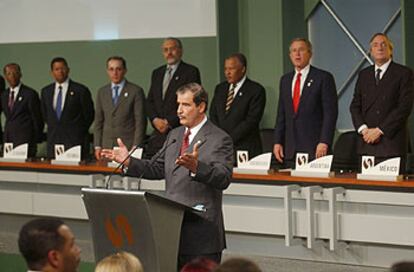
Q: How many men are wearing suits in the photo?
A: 8